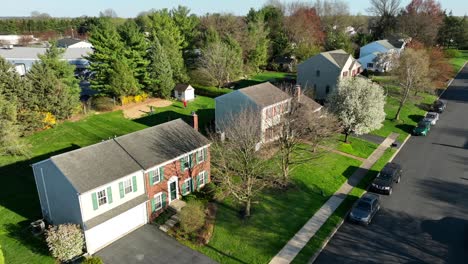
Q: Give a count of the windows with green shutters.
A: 8